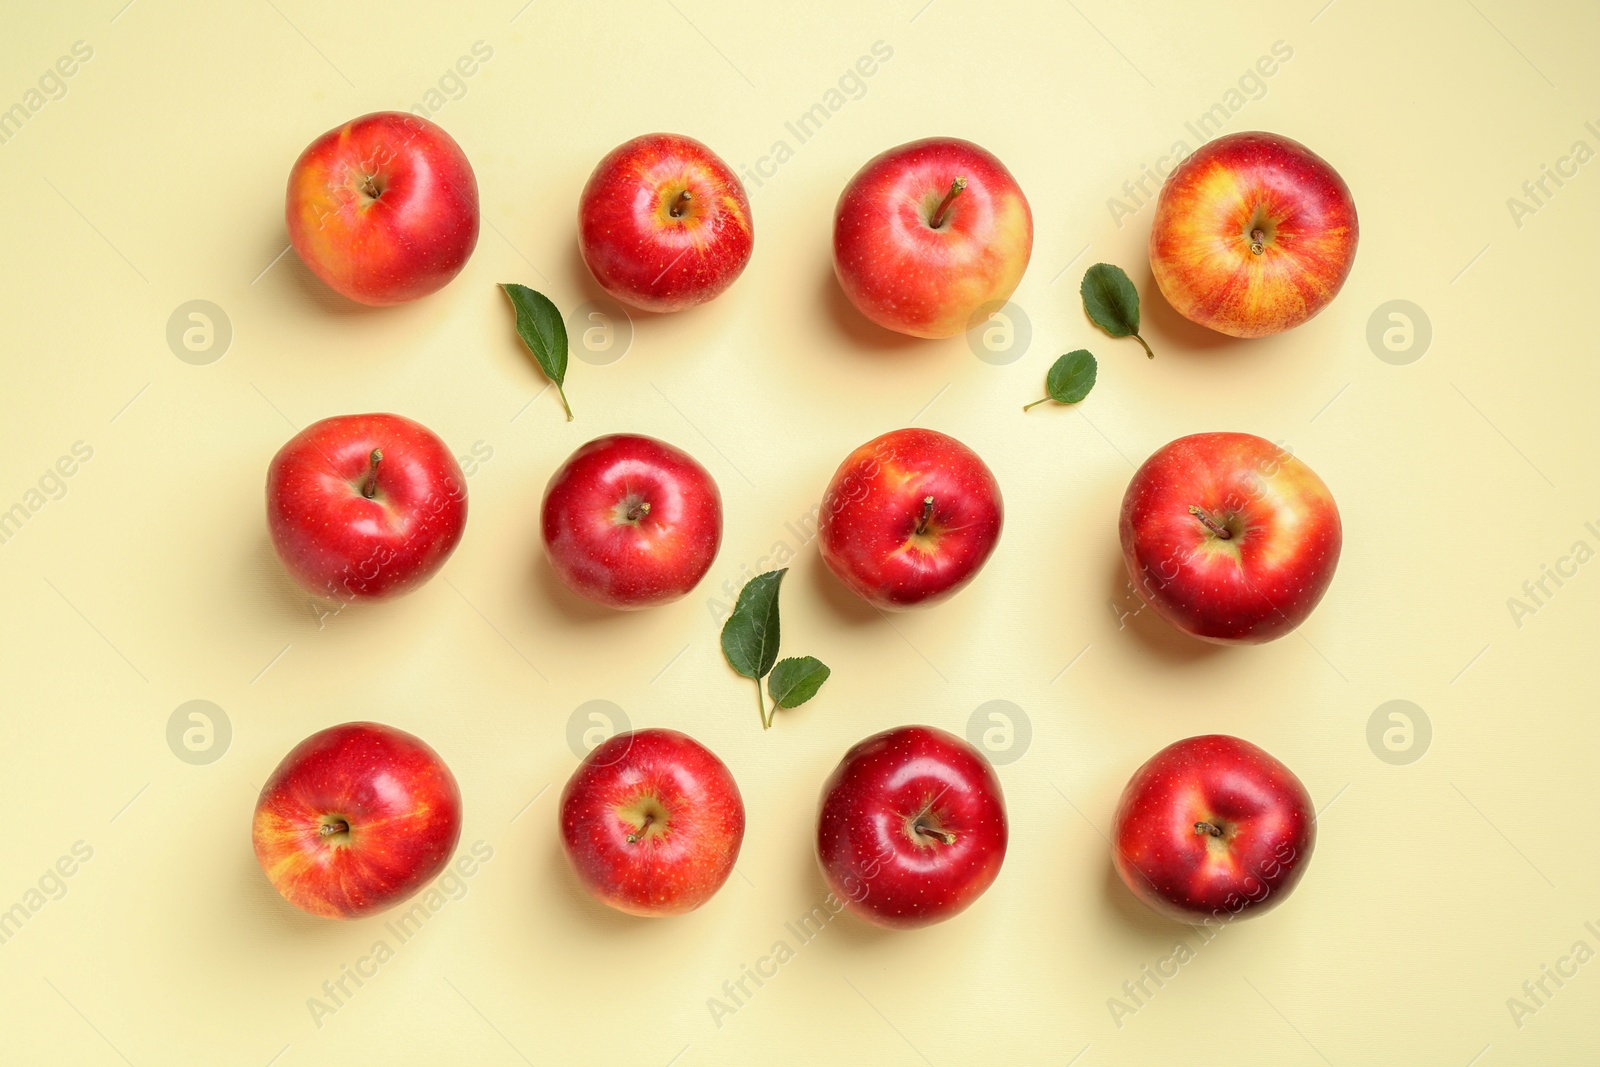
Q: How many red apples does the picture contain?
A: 12